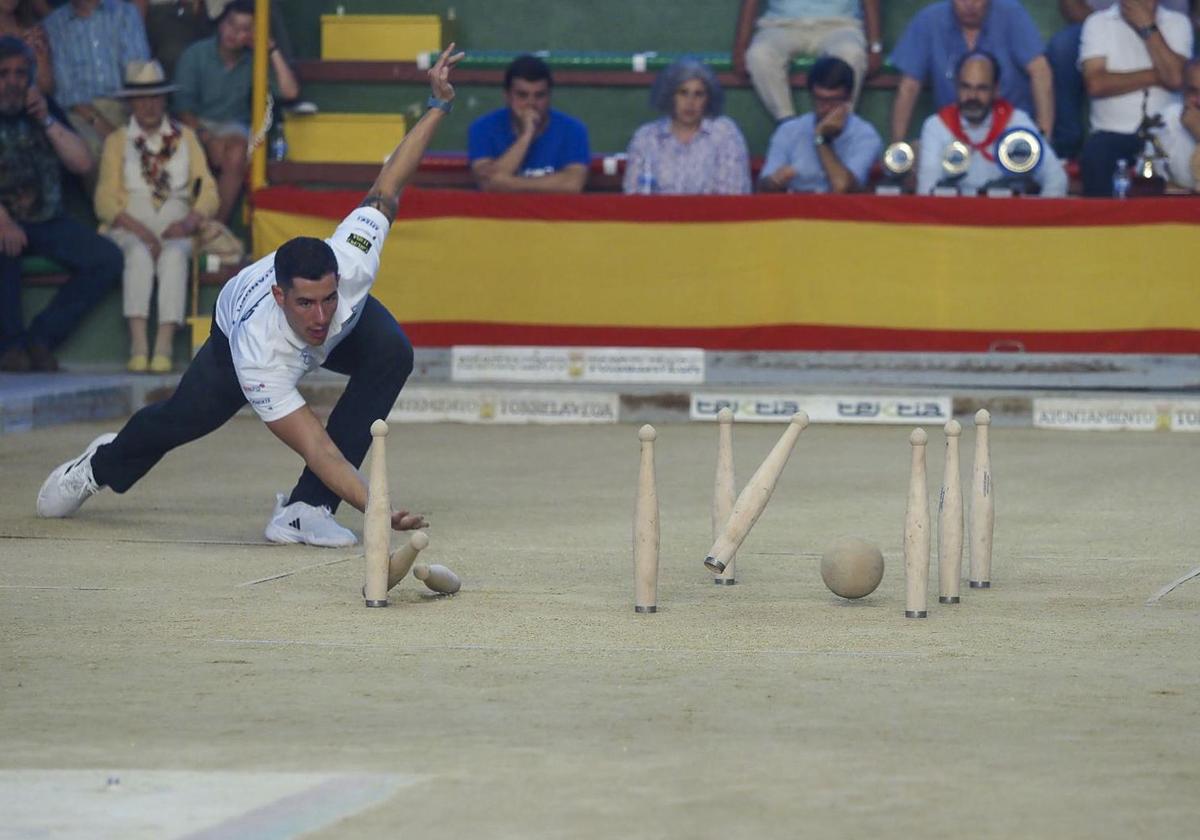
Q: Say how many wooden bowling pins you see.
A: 9